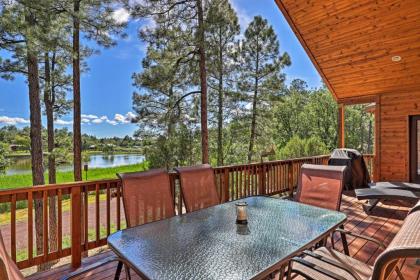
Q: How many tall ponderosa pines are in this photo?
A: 6